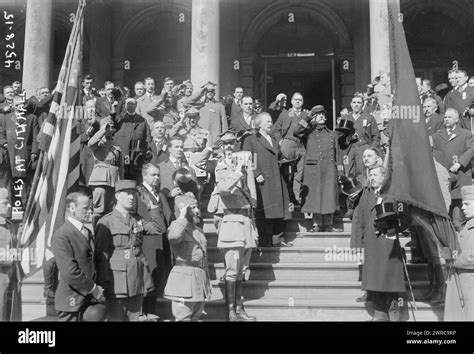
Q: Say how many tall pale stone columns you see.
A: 3